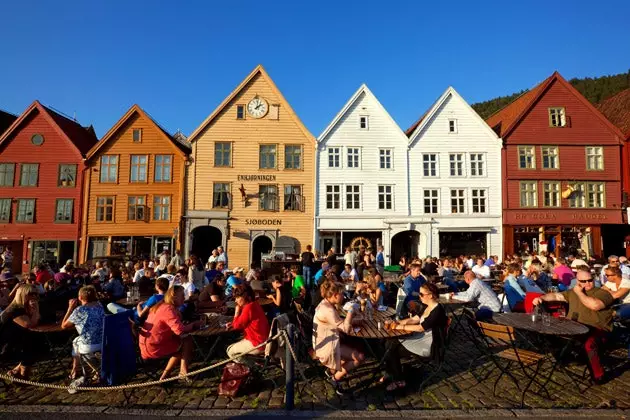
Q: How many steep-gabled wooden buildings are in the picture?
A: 6